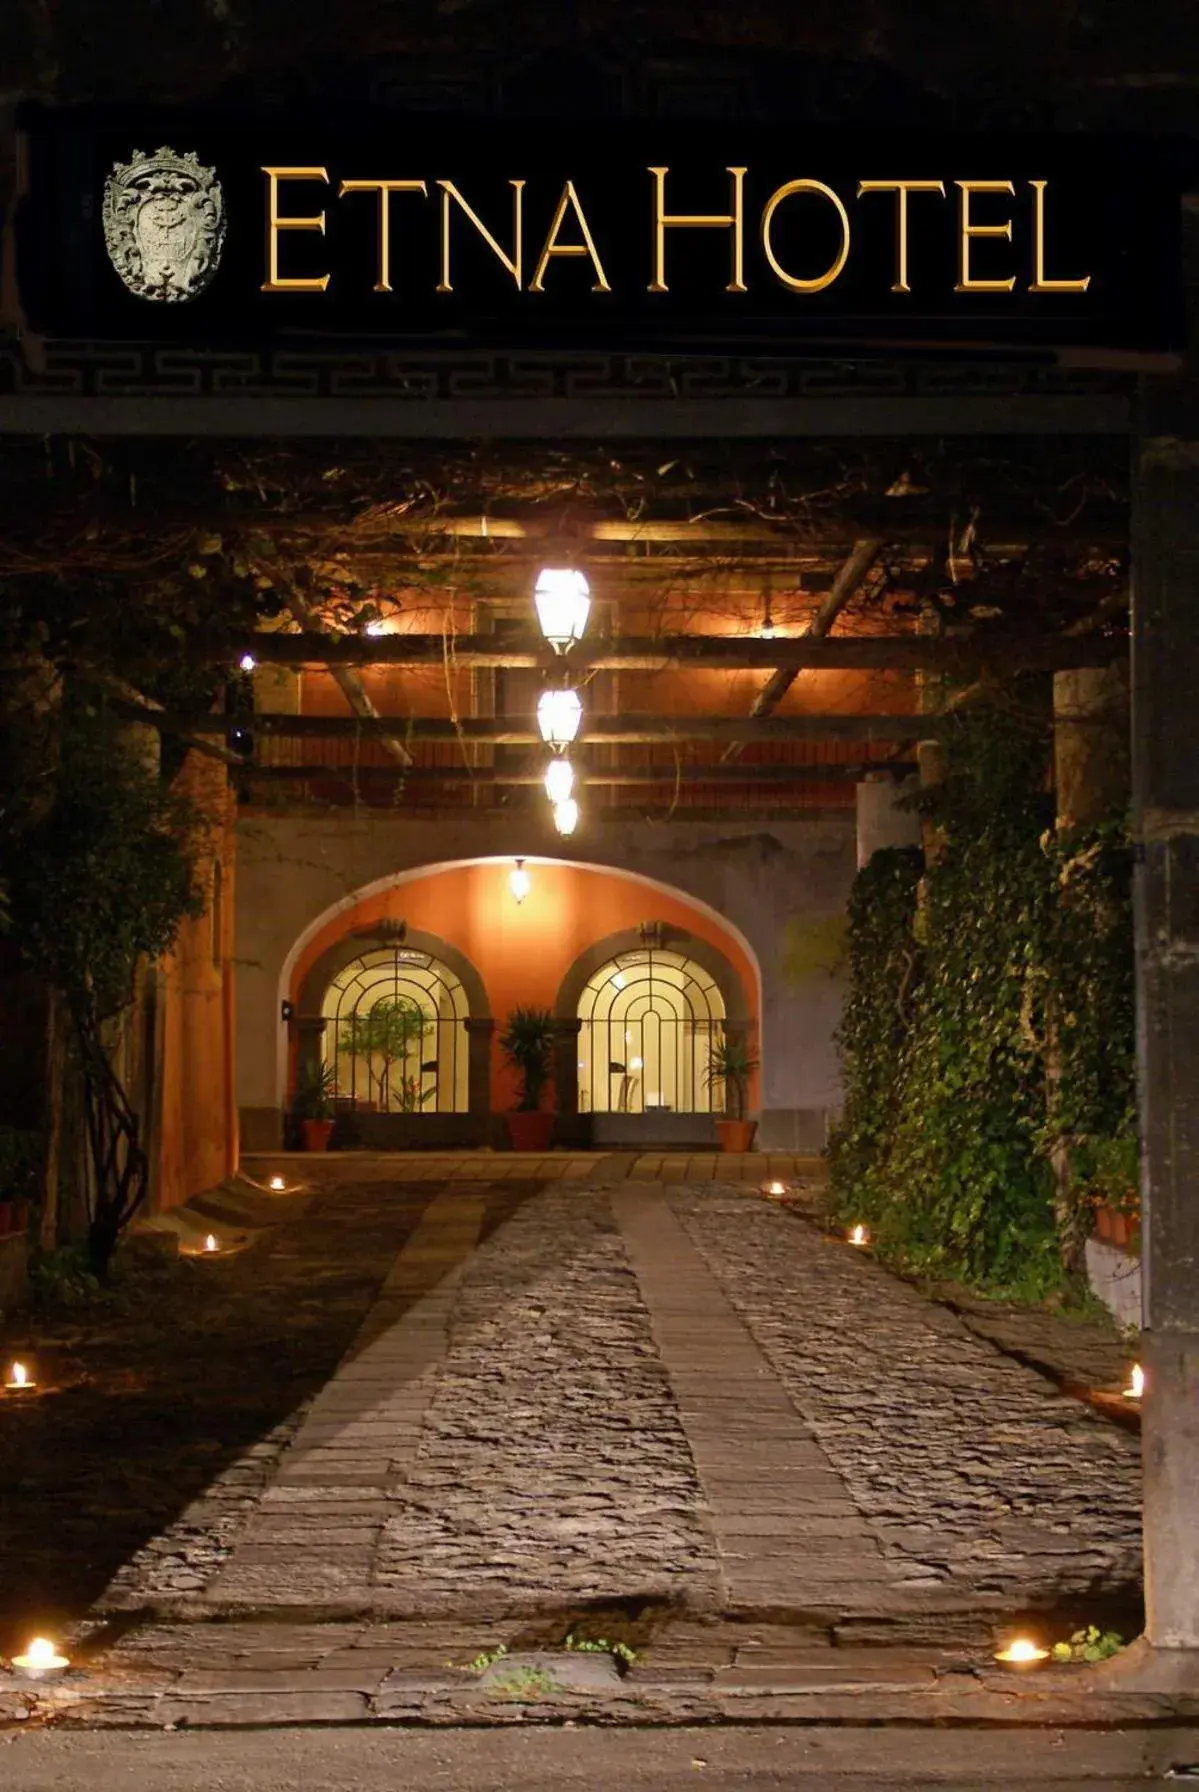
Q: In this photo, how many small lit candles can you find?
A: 8